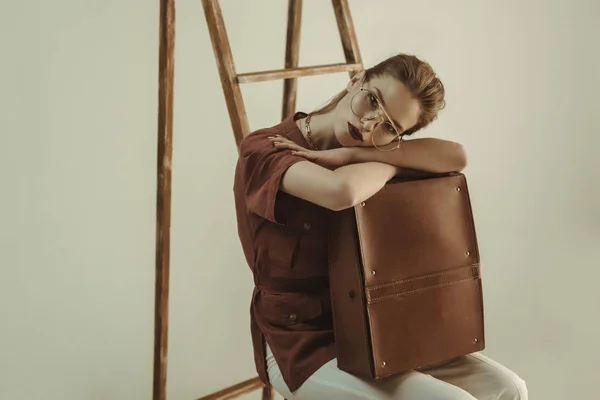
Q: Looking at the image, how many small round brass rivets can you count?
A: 6